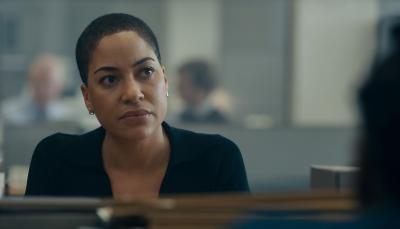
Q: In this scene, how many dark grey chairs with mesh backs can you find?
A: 0